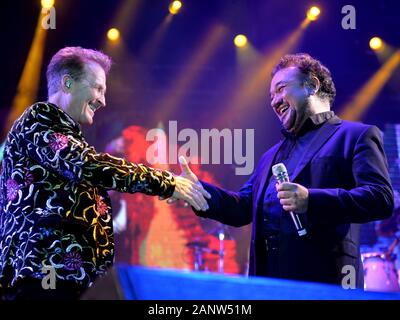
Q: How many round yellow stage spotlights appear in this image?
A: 6